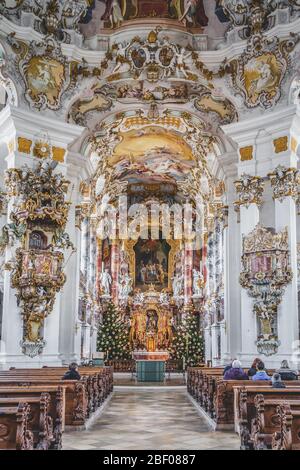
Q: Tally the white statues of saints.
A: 4